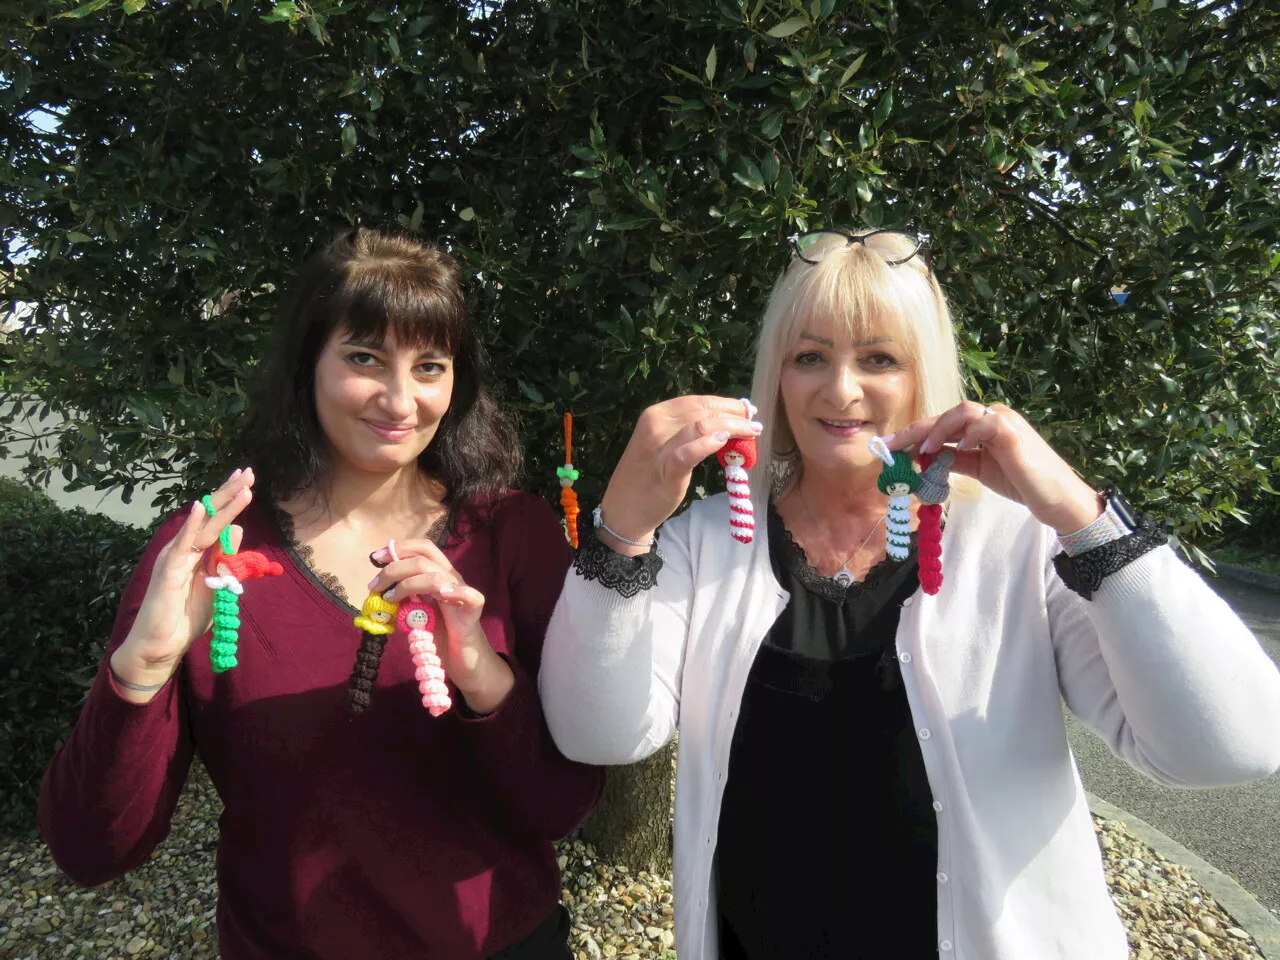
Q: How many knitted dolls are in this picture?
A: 7